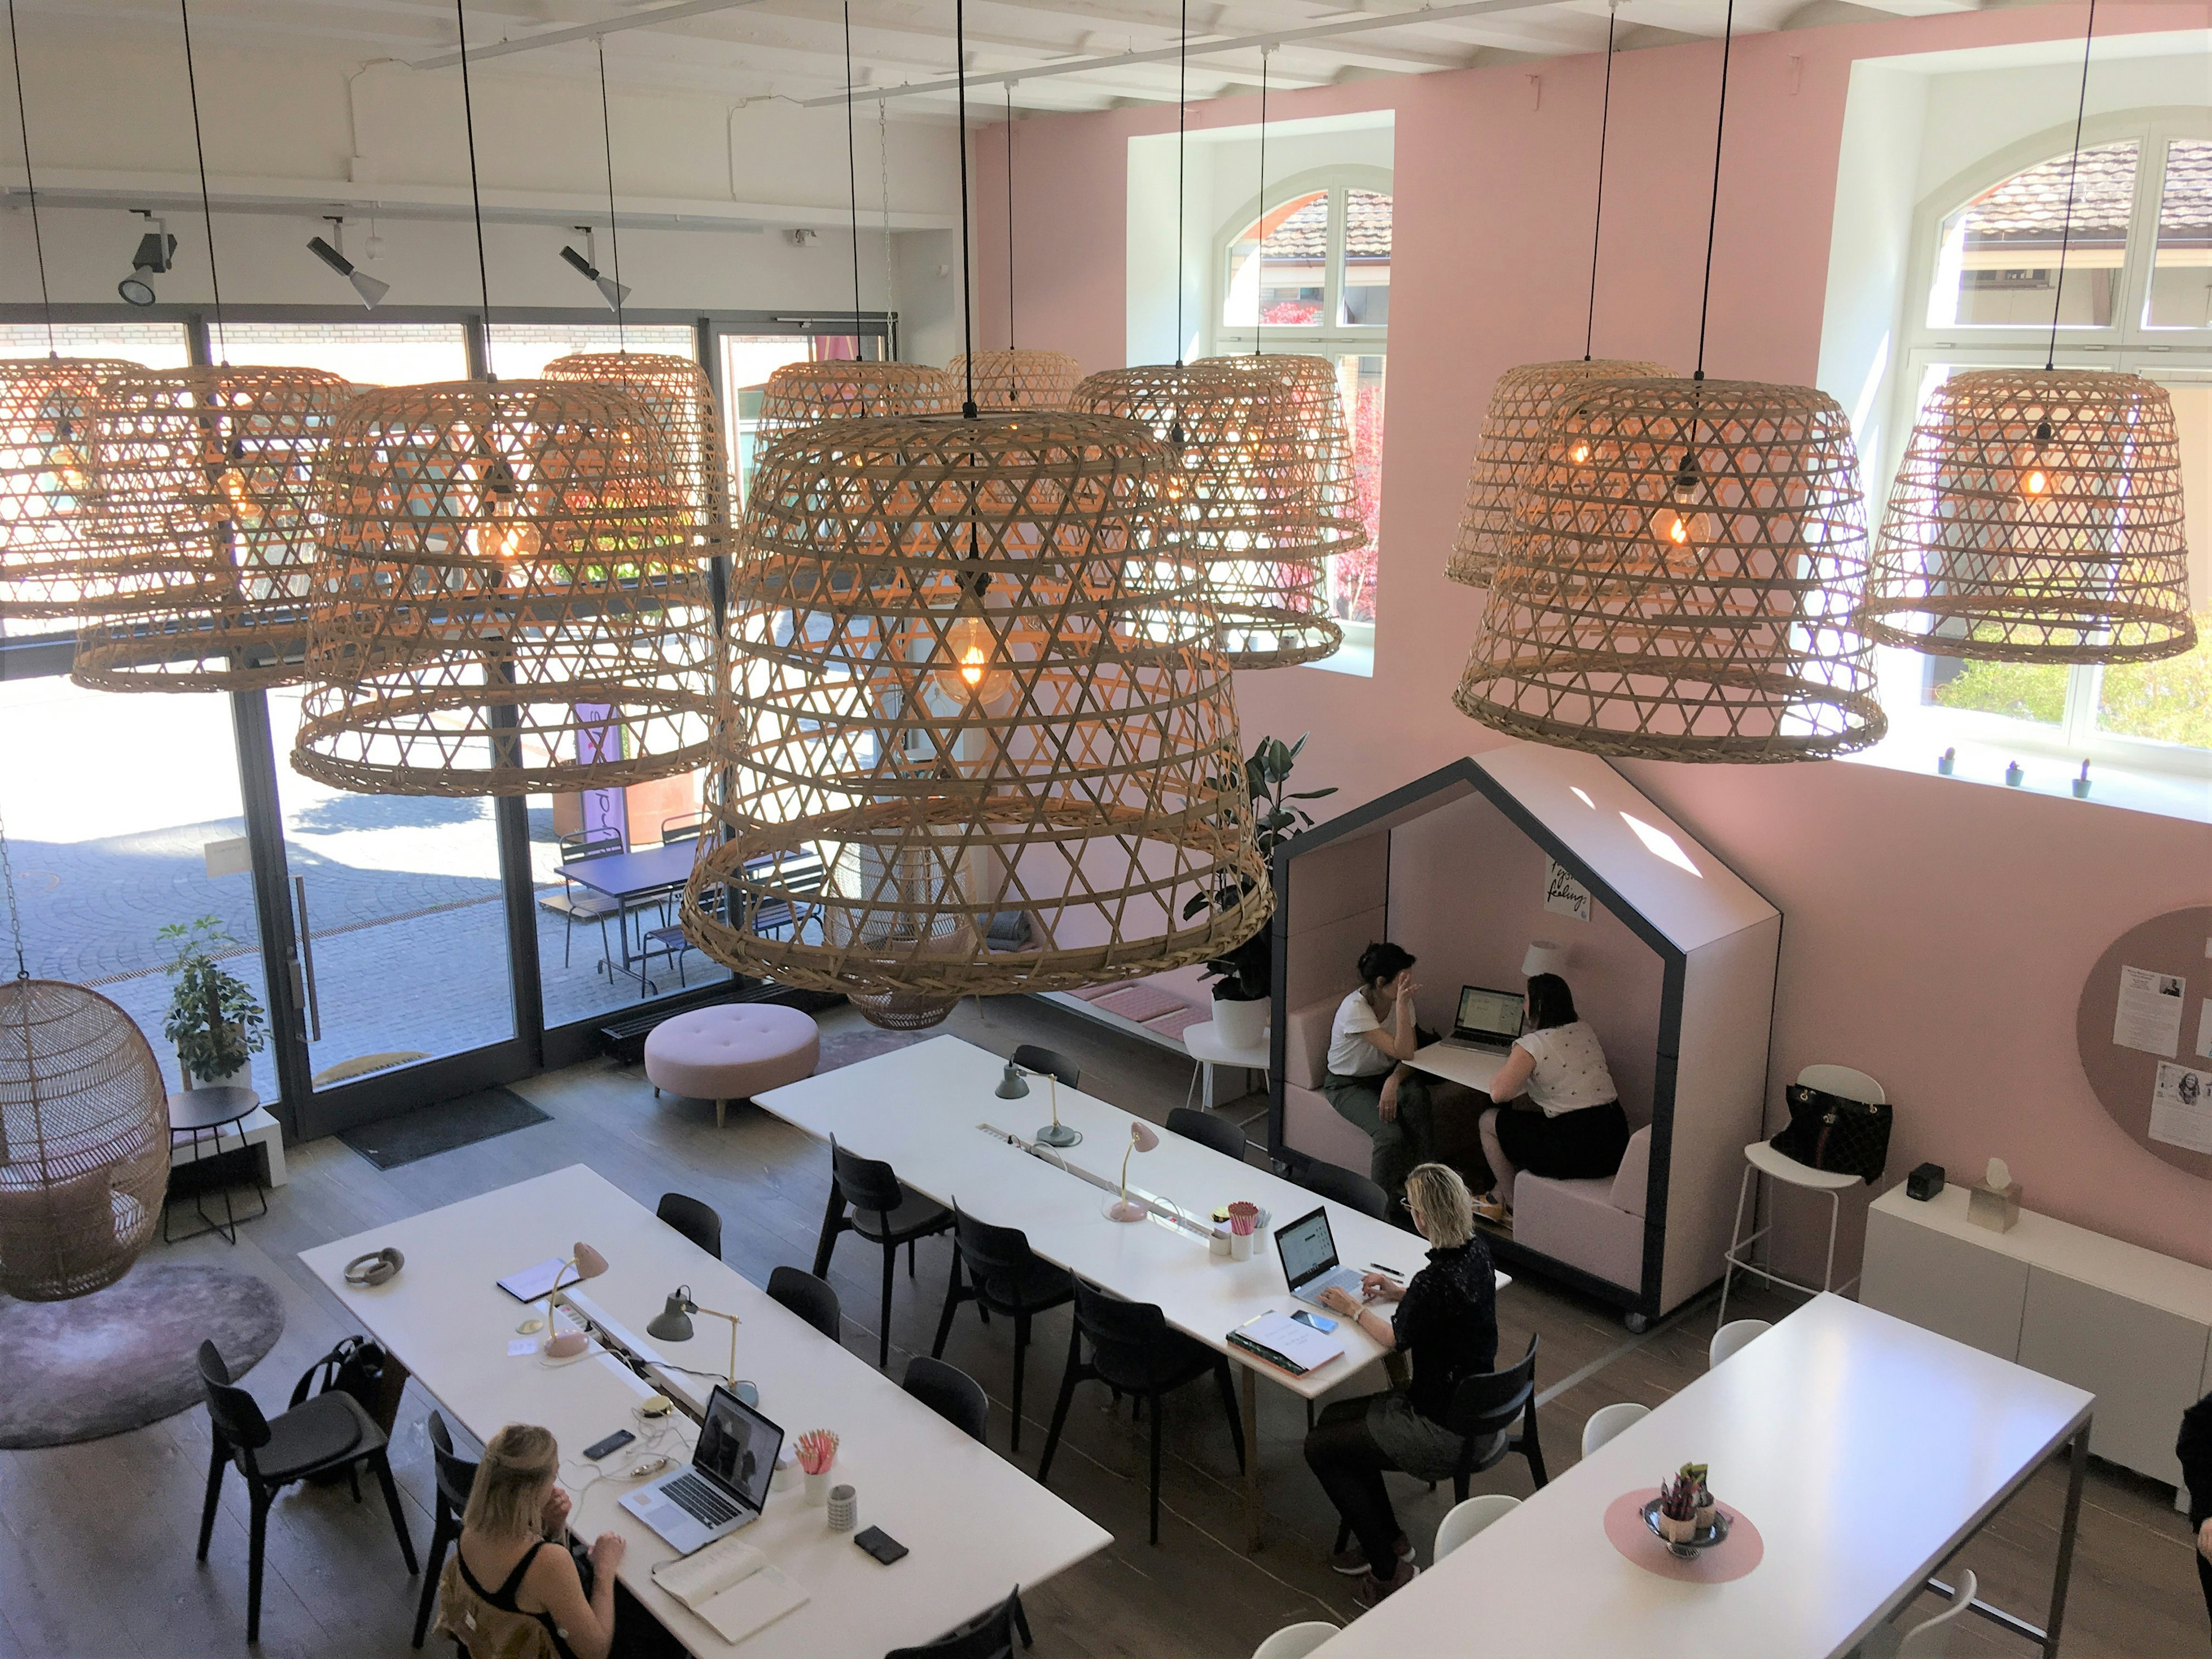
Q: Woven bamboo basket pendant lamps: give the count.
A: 12